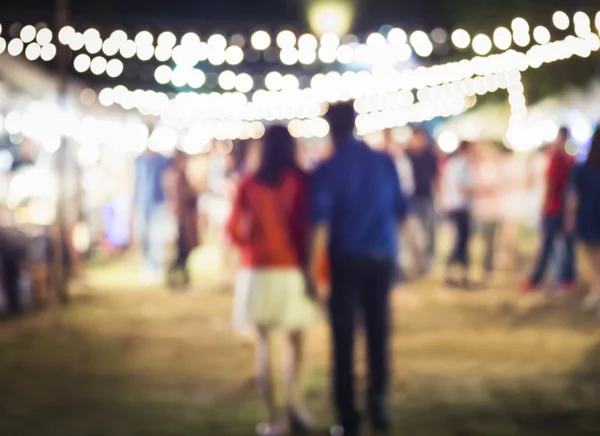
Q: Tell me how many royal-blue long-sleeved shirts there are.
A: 1